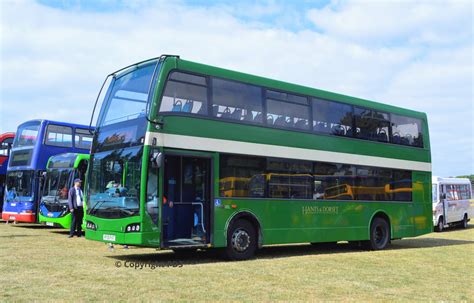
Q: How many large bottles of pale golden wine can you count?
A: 0